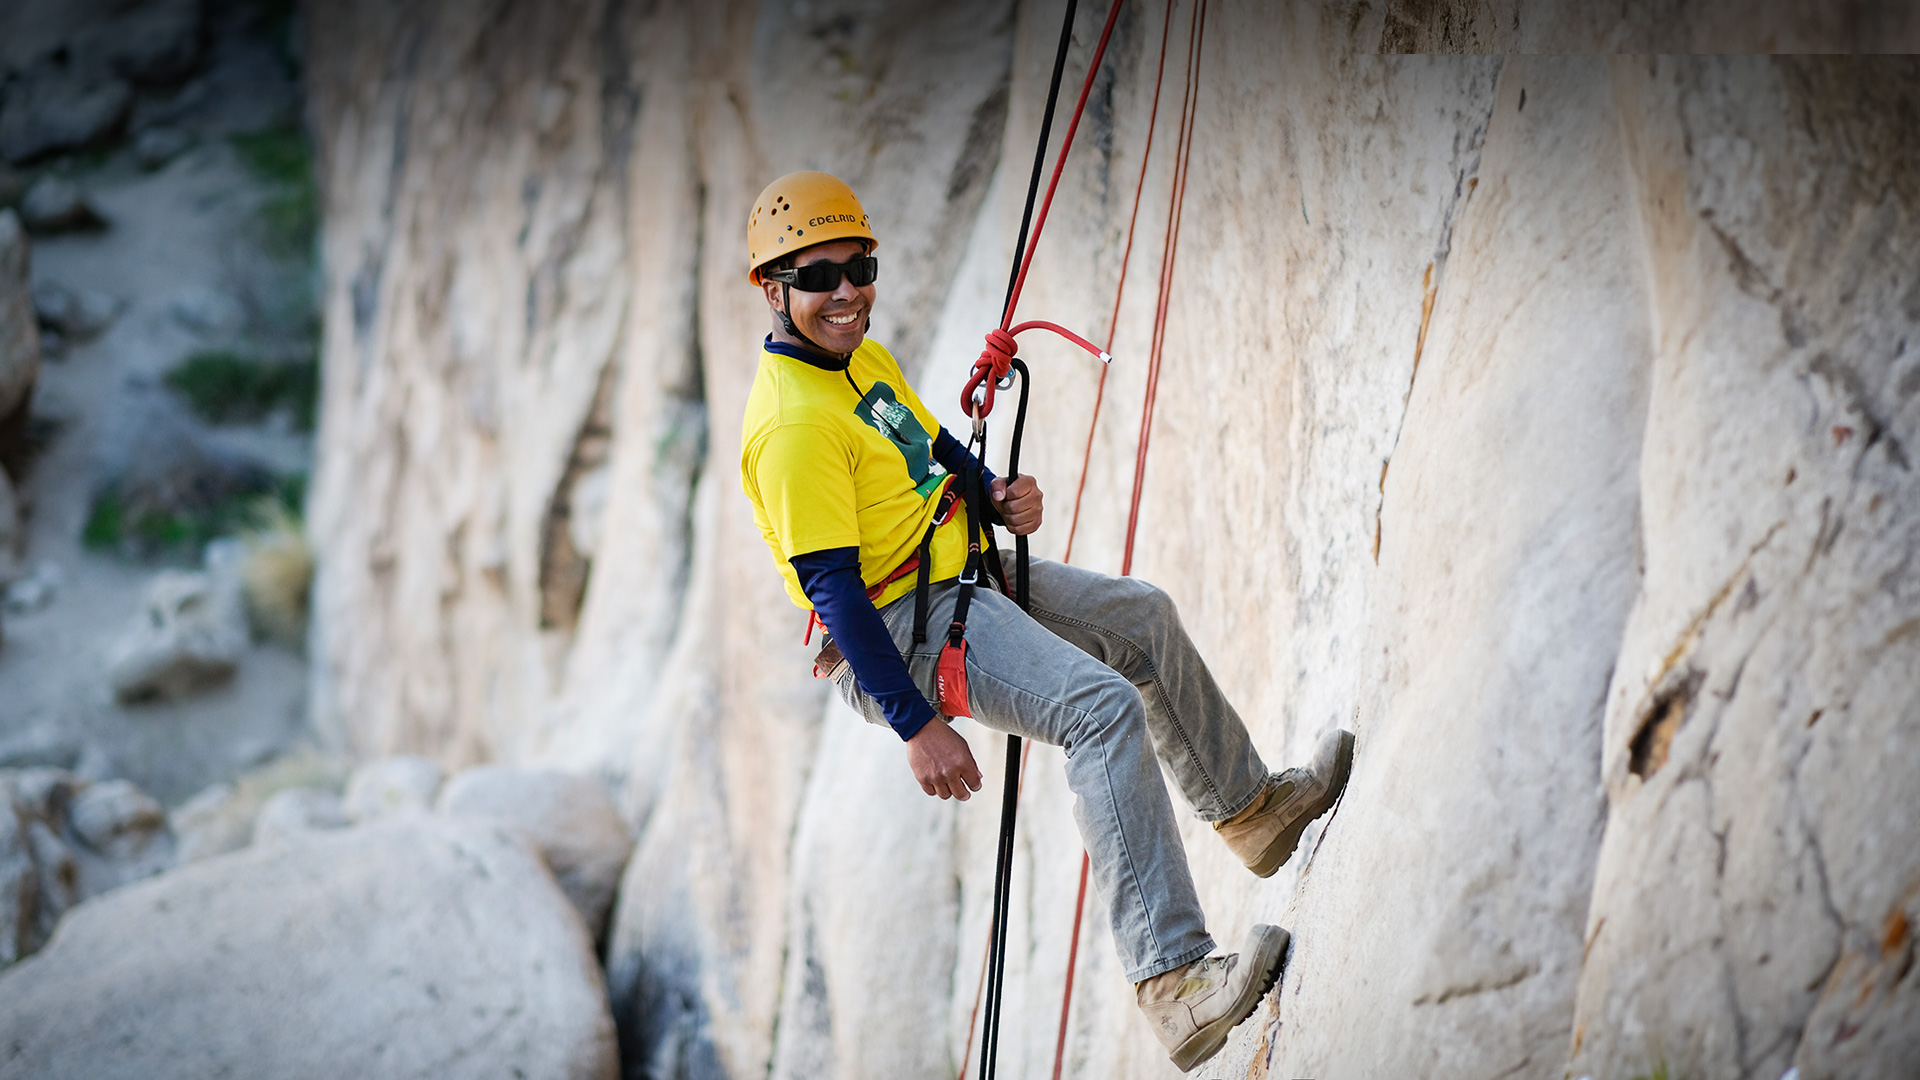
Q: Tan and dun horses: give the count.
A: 0